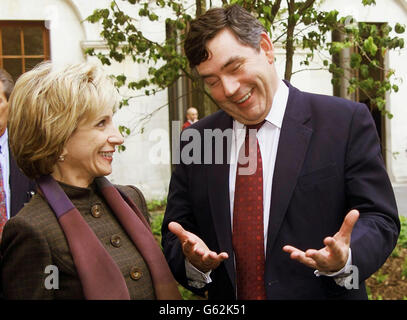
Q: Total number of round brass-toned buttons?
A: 3